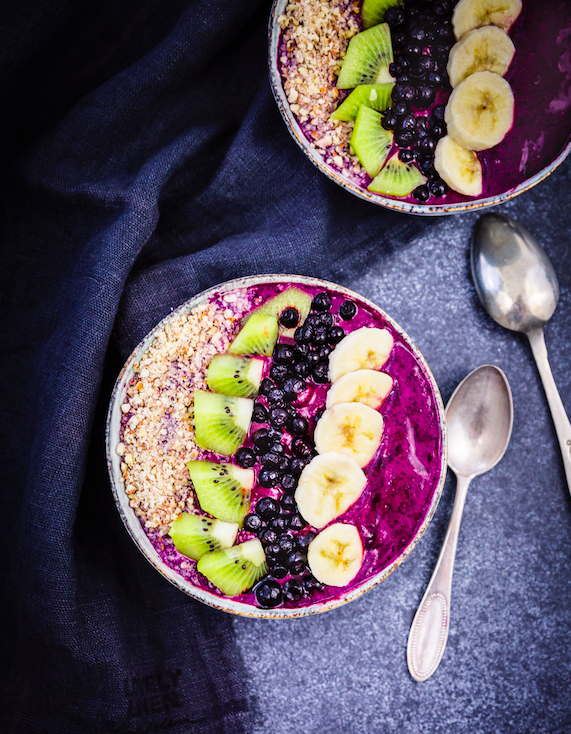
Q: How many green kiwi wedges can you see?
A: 12